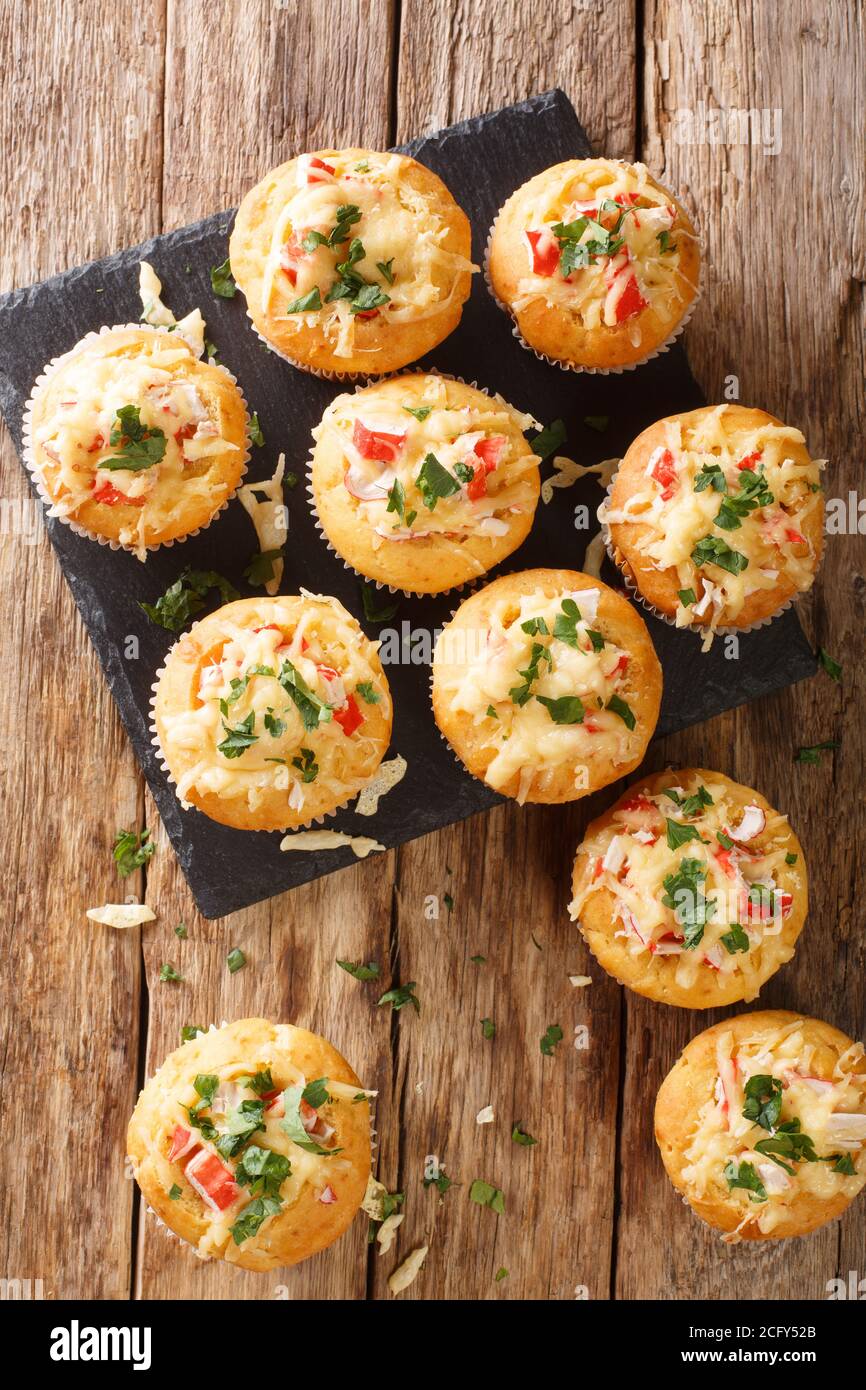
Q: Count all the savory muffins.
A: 10